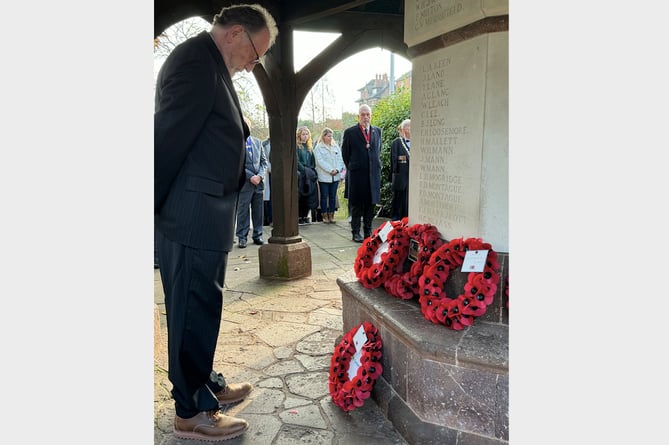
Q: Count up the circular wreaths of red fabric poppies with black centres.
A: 4